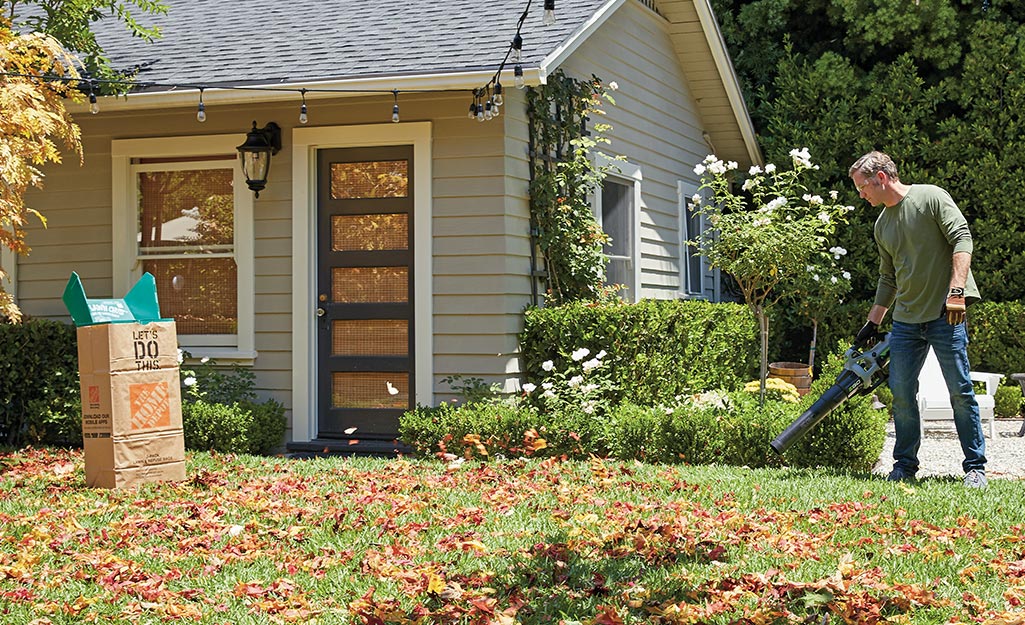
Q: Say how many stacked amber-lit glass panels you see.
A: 5